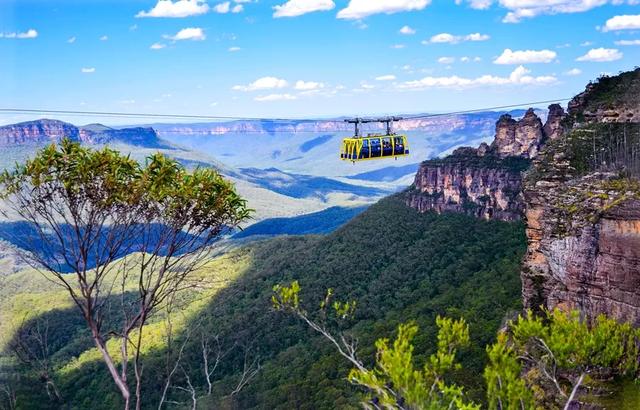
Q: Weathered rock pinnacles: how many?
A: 3